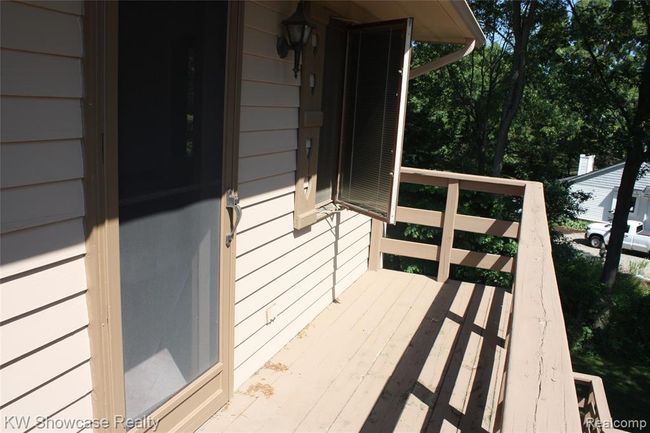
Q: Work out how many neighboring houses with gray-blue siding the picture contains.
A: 1